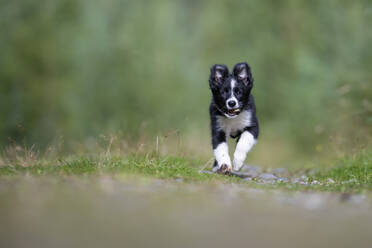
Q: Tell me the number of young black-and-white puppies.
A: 1